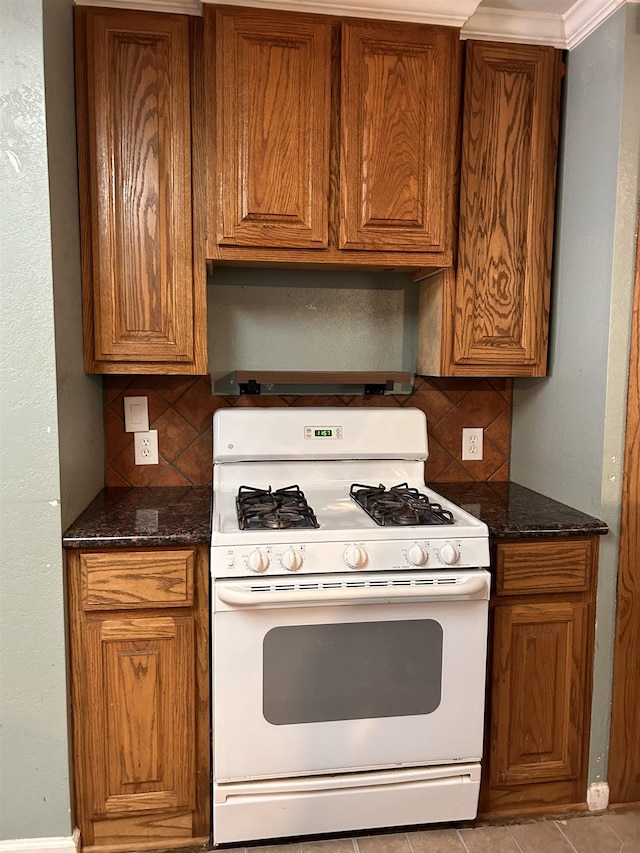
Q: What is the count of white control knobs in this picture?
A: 5